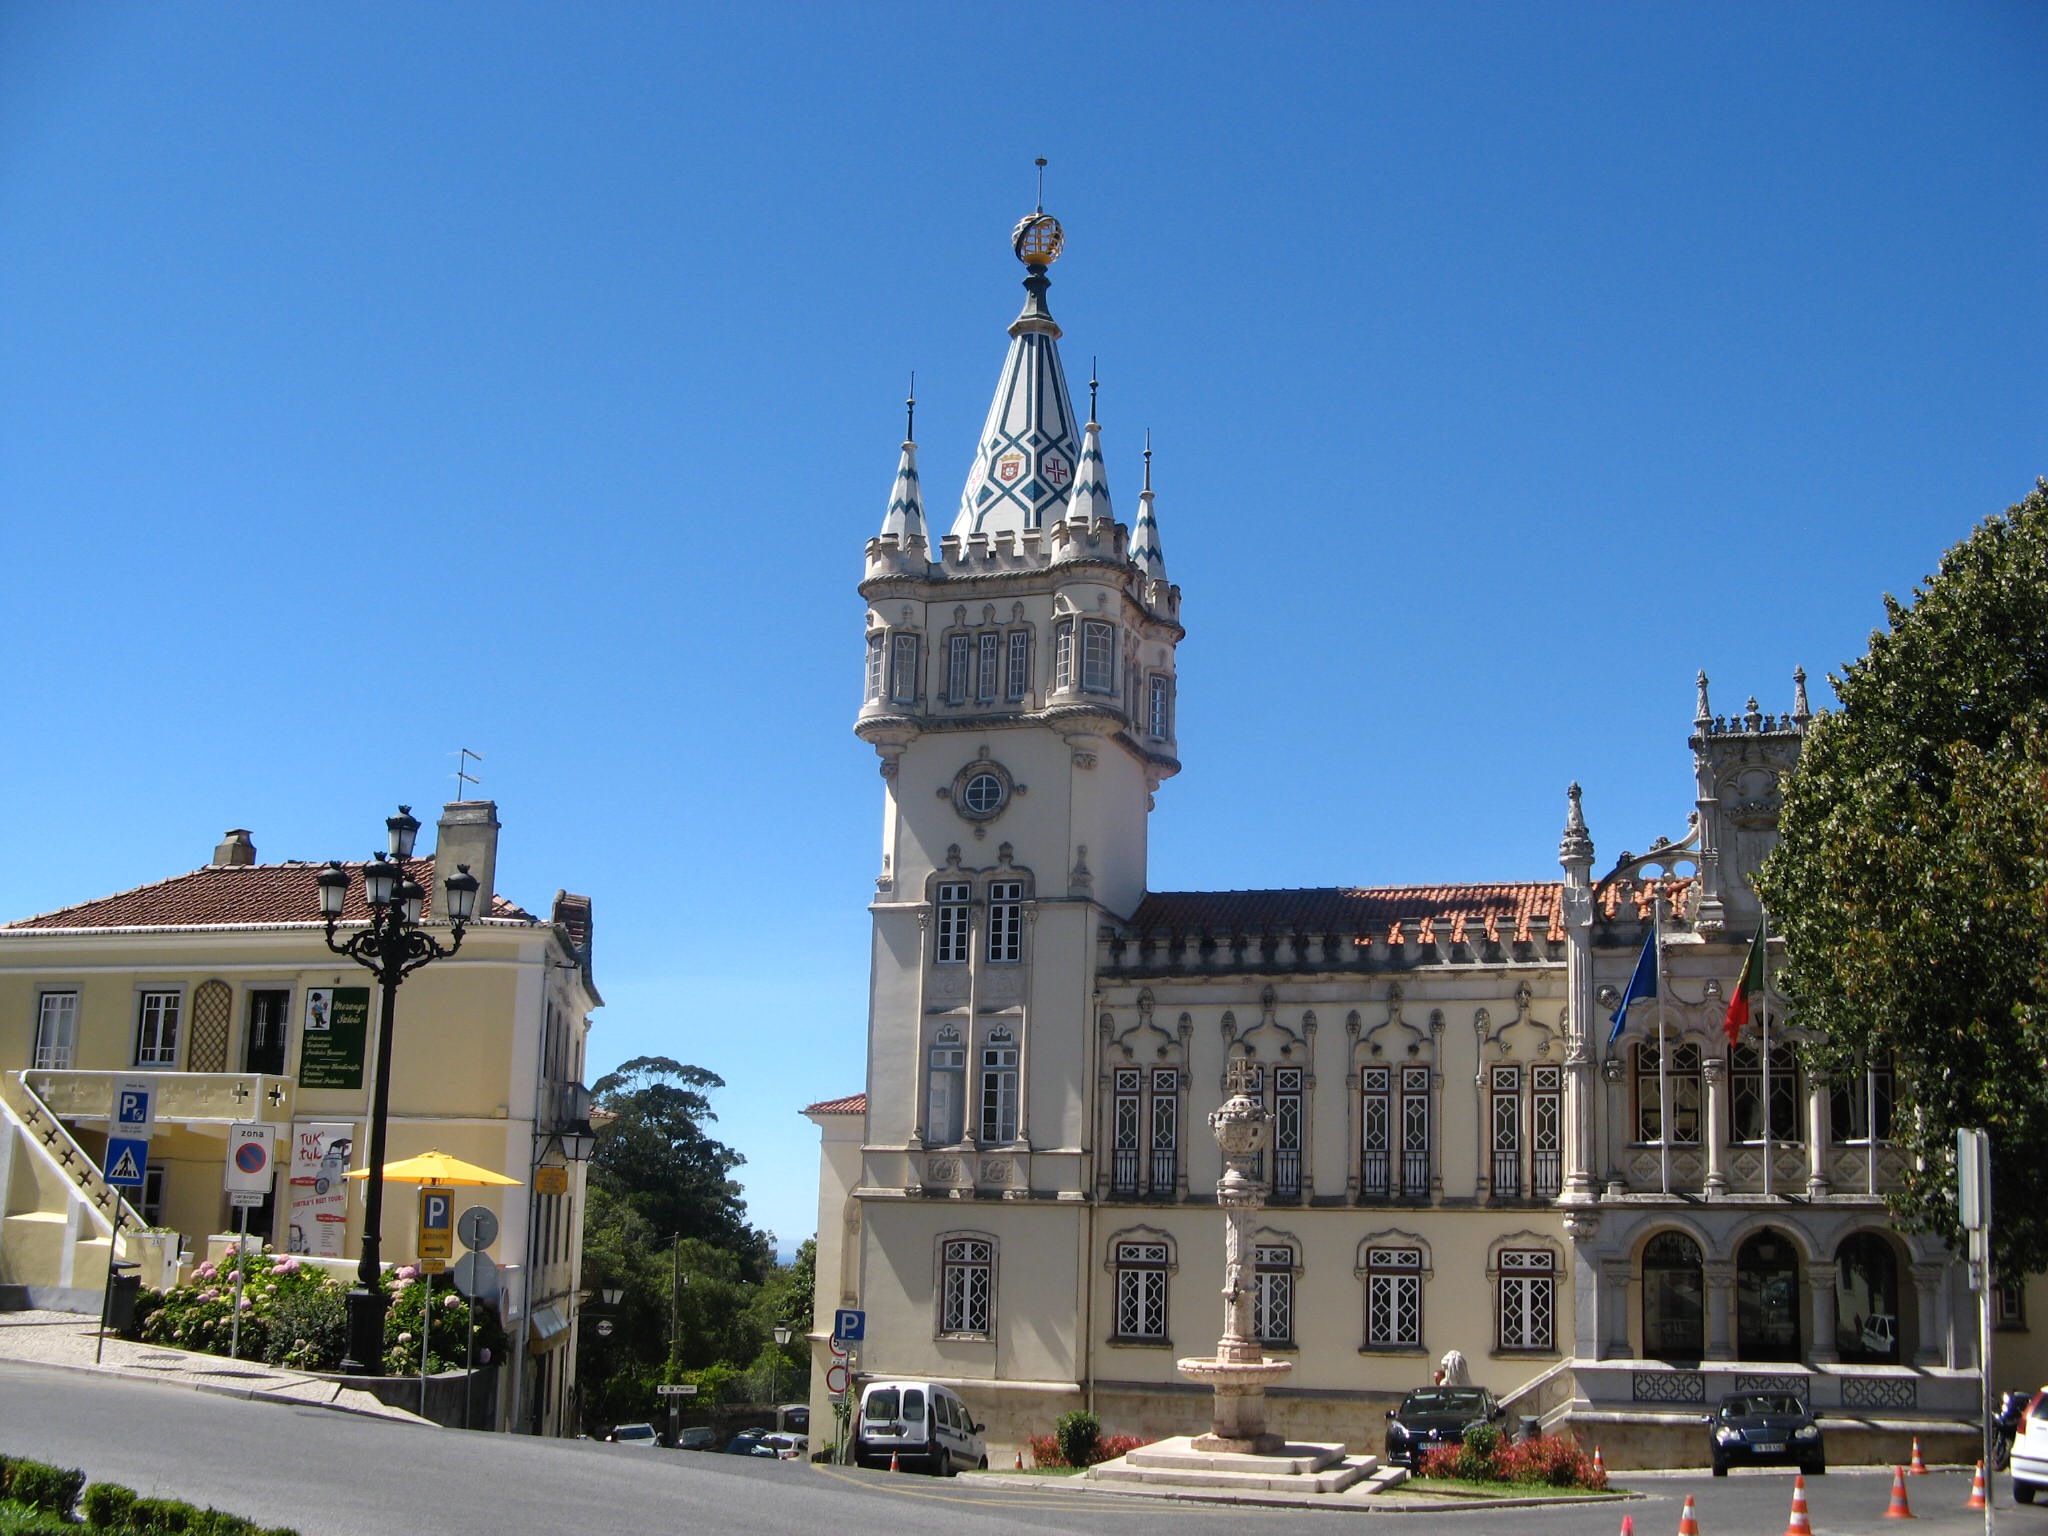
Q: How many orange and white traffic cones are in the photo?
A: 9